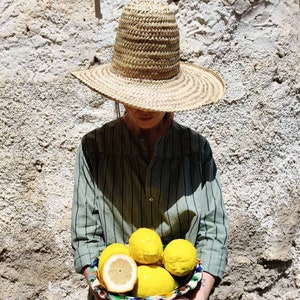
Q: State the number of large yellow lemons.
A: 4